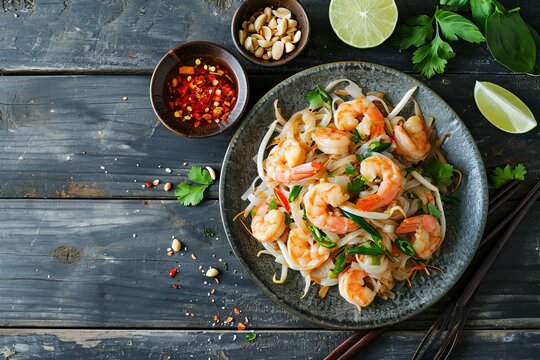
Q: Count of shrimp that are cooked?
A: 10